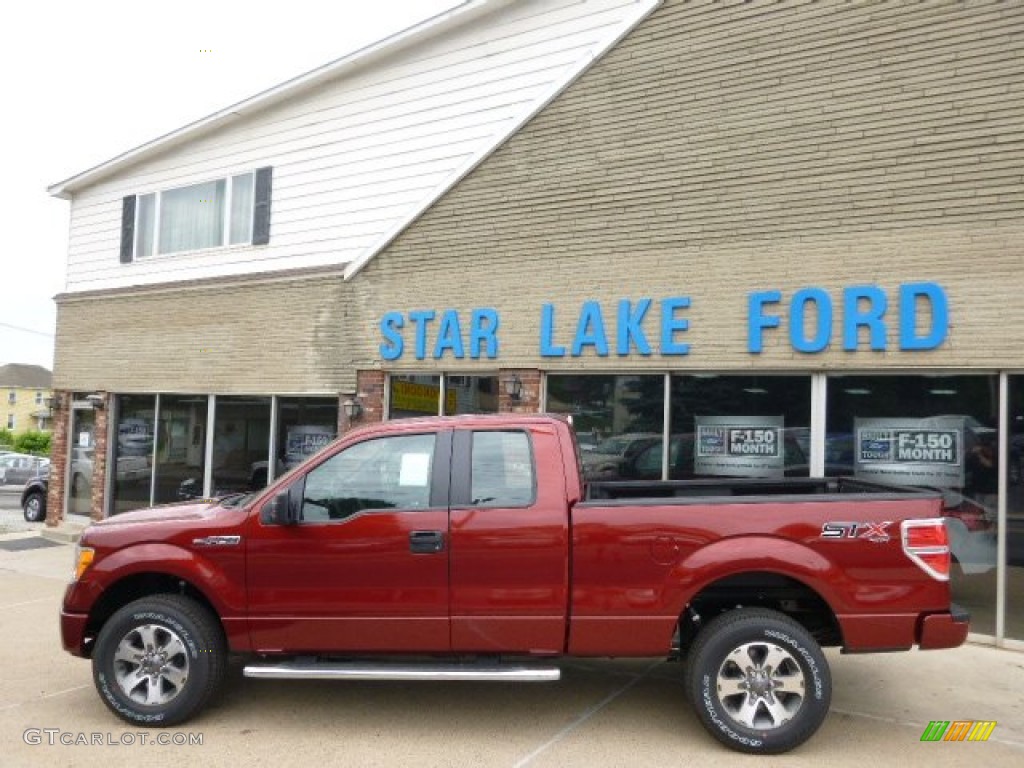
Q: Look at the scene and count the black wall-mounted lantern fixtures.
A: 4